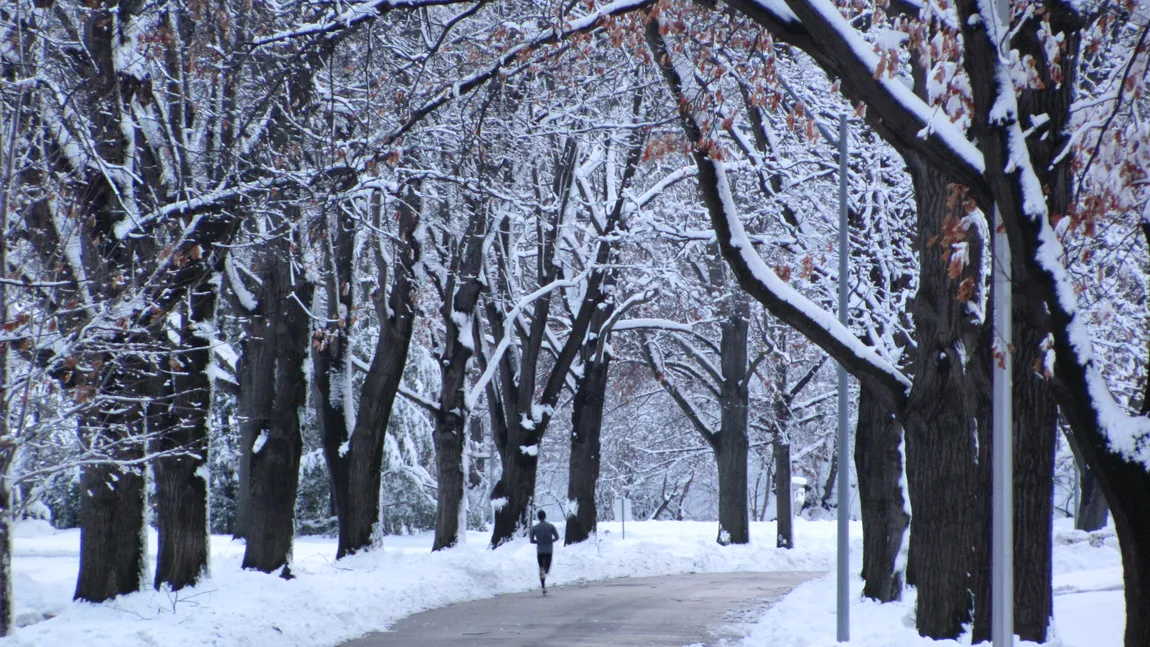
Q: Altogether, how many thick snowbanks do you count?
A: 2